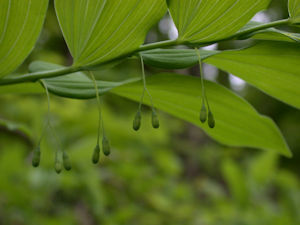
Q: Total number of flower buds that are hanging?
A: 9